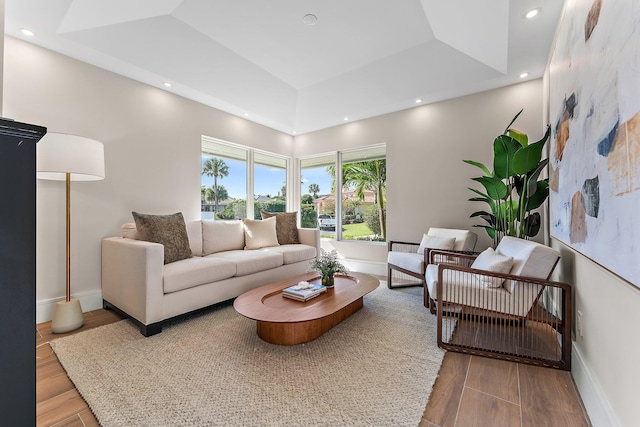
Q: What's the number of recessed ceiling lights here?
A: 8